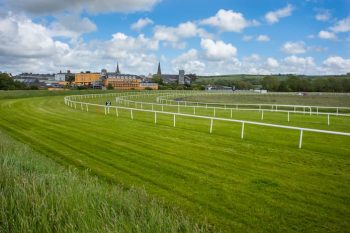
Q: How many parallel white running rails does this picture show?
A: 3